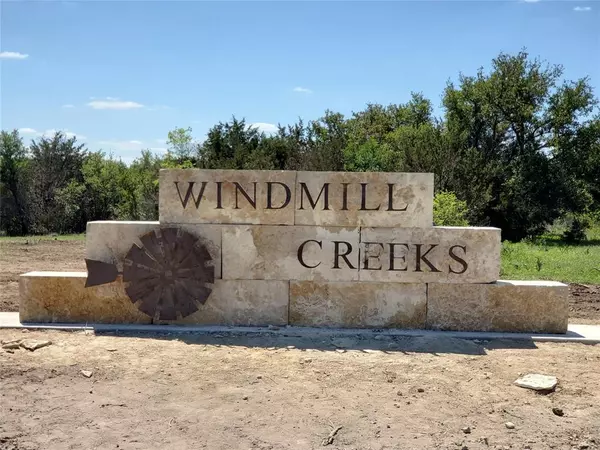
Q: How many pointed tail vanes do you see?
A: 1